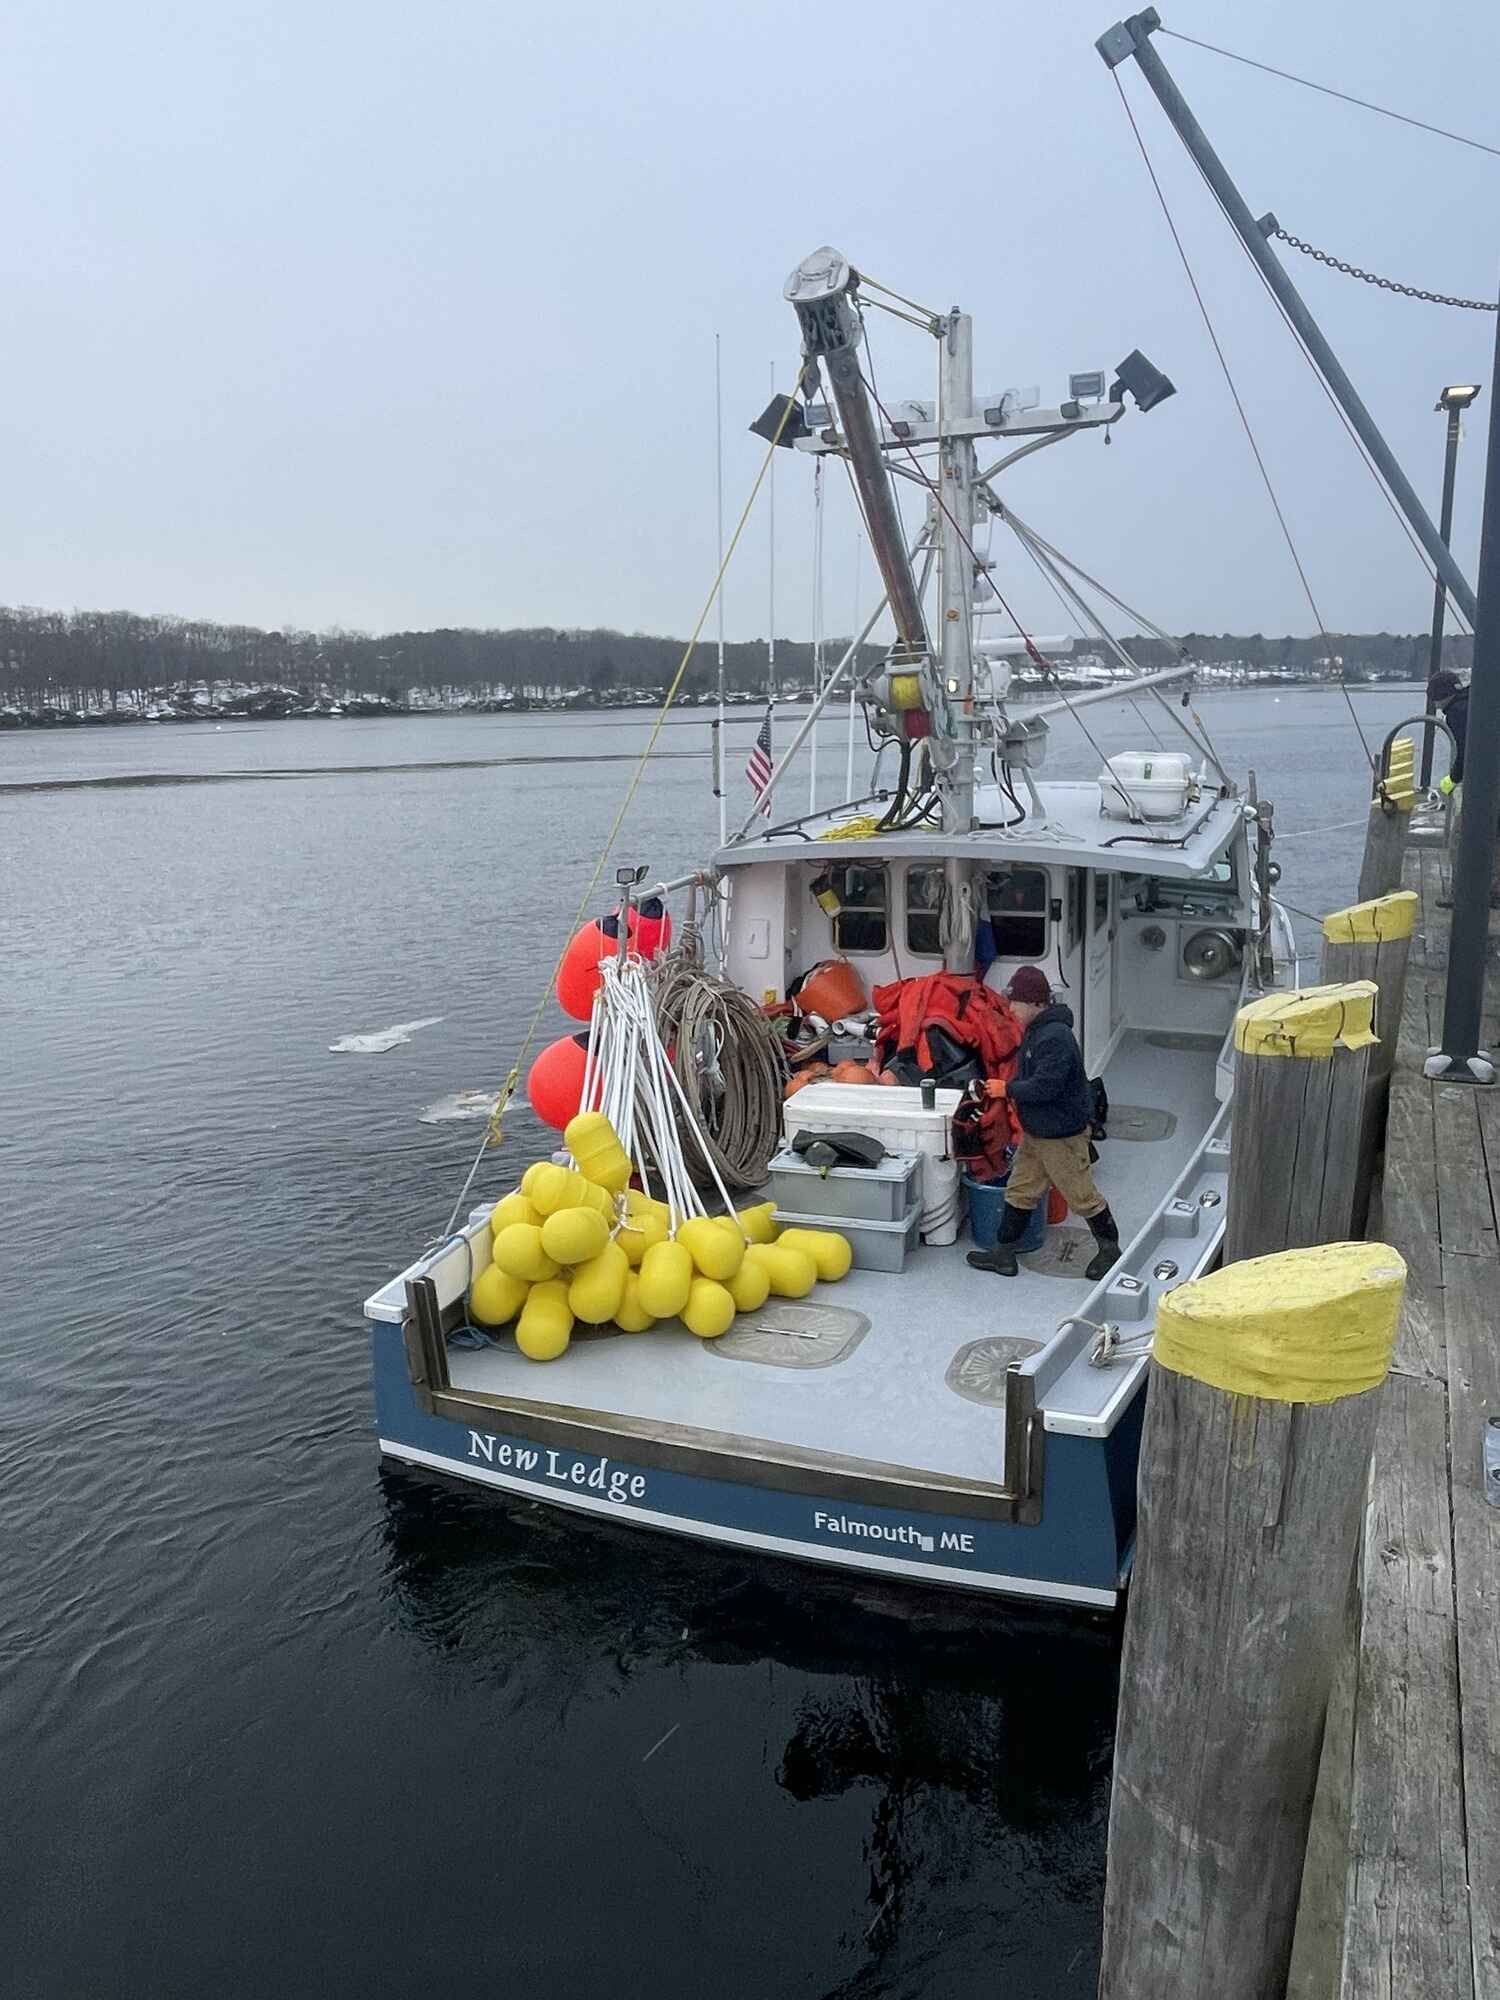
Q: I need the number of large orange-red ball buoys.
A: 3